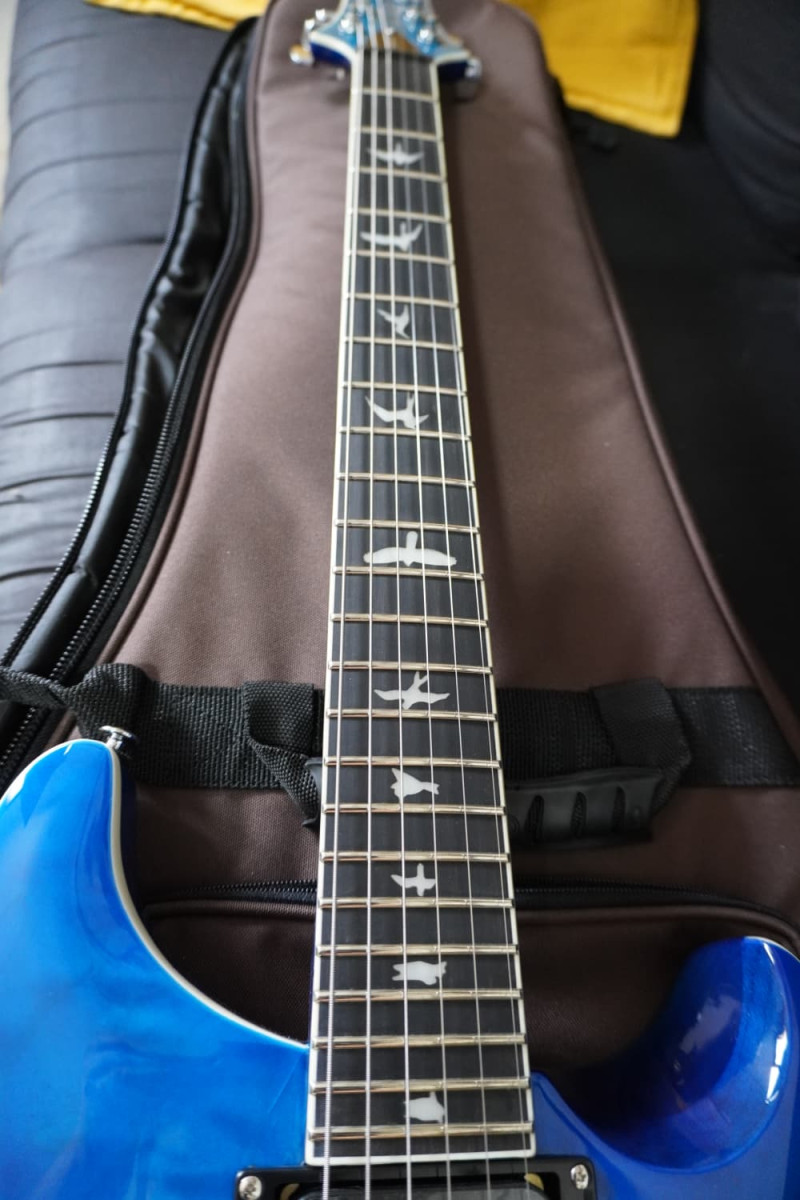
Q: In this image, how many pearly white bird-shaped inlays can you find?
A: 10